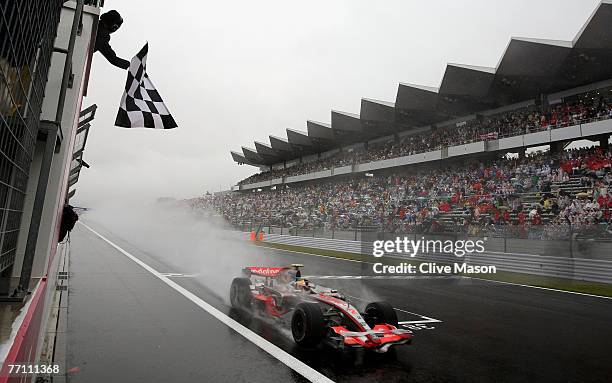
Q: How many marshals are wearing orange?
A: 2